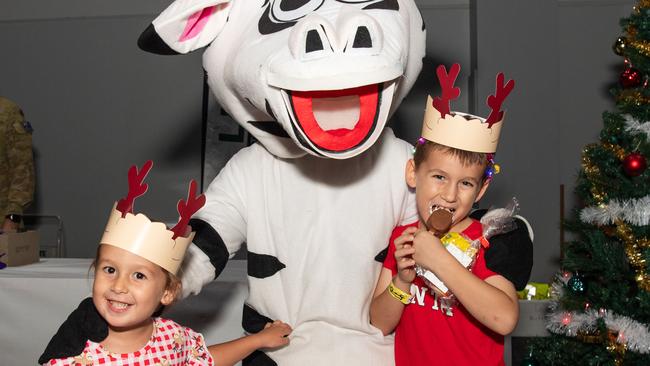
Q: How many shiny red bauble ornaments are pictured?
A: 2